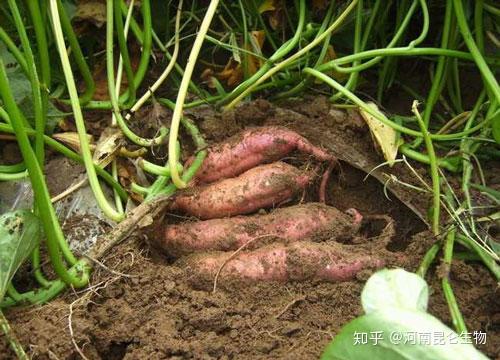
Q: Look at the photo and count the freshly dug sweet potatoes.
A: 4